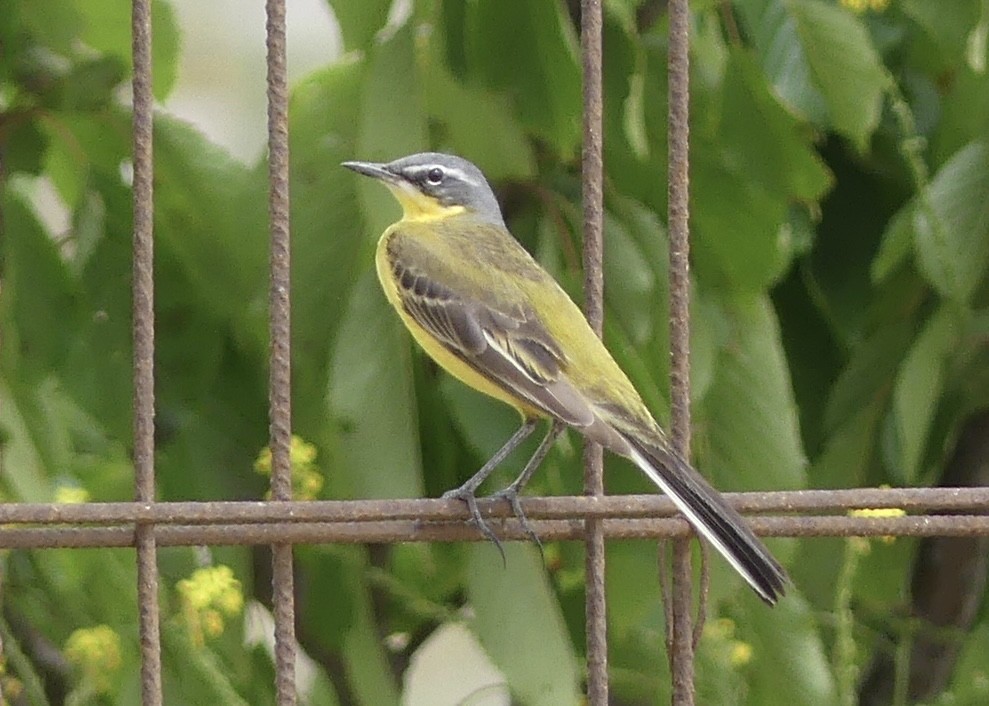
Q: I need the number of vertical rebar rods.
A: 4